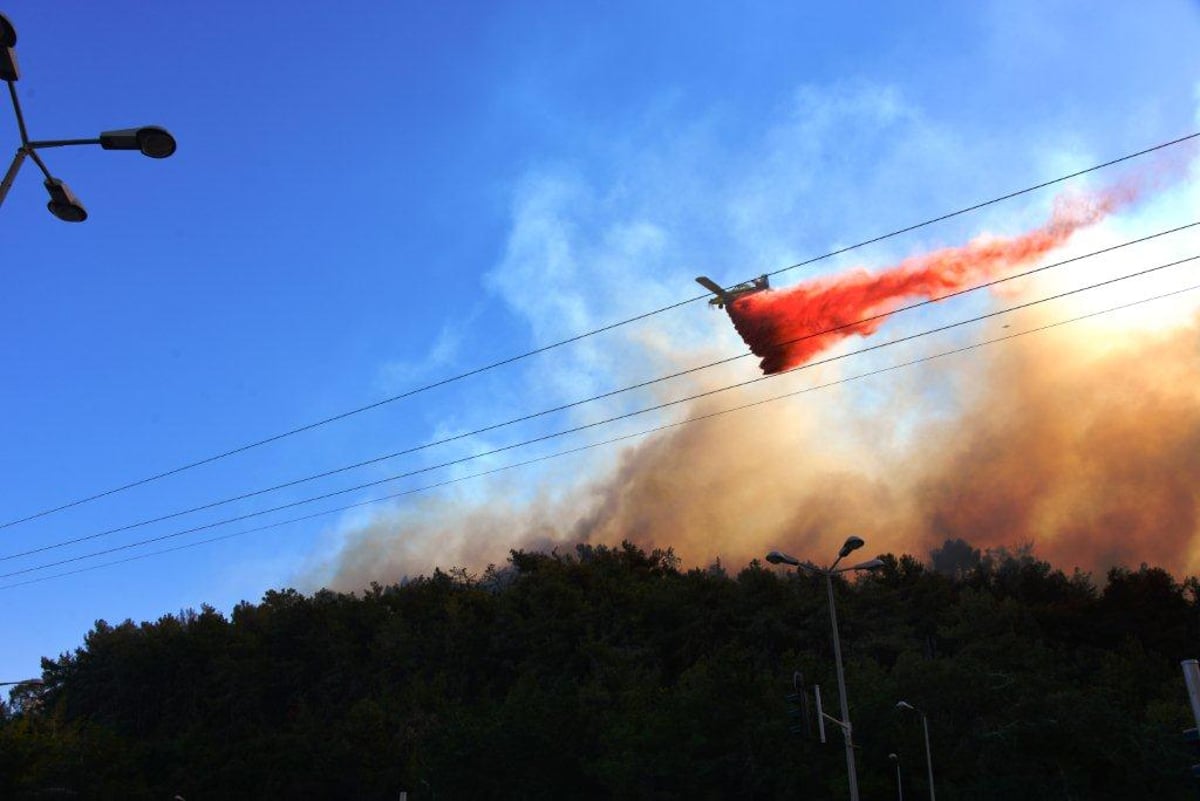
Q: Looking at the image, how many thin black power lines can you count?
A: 4